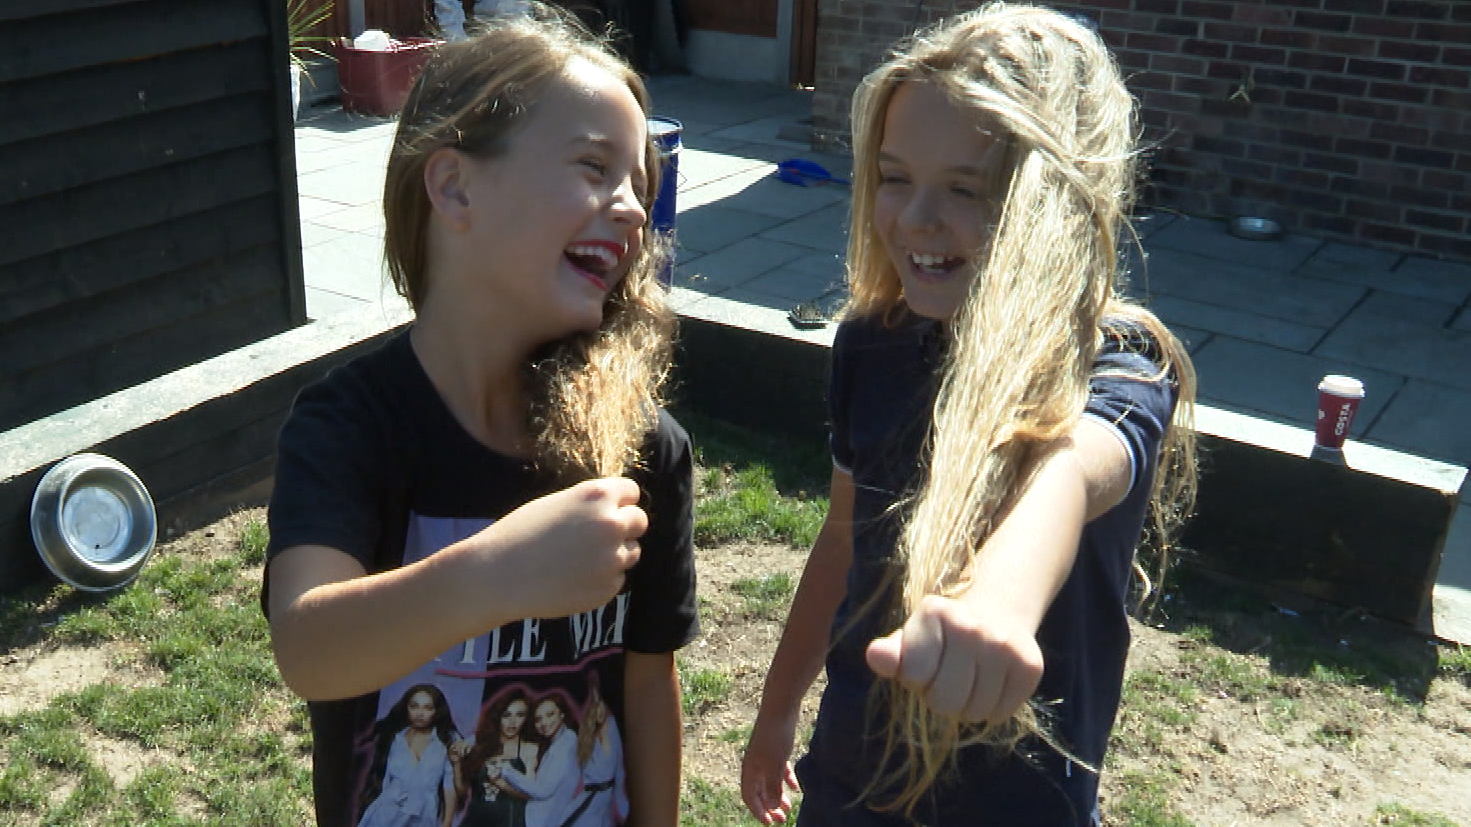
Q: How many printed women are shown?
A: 4